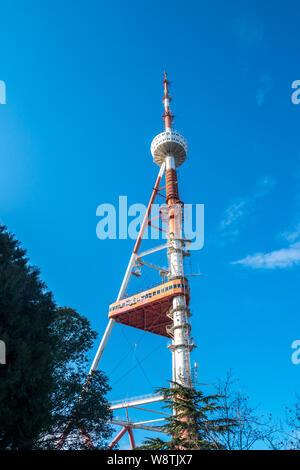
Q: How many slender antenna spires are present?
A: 1